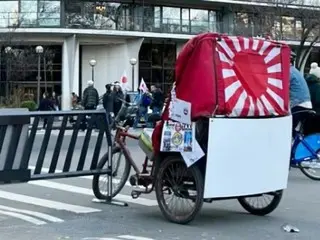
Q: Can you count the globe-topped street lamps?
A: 4